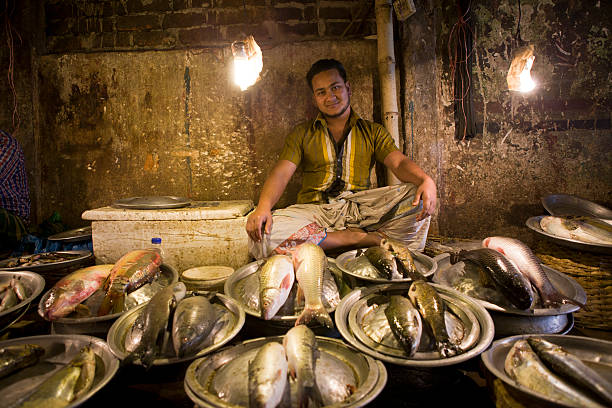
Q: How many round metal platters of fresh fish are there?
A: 12